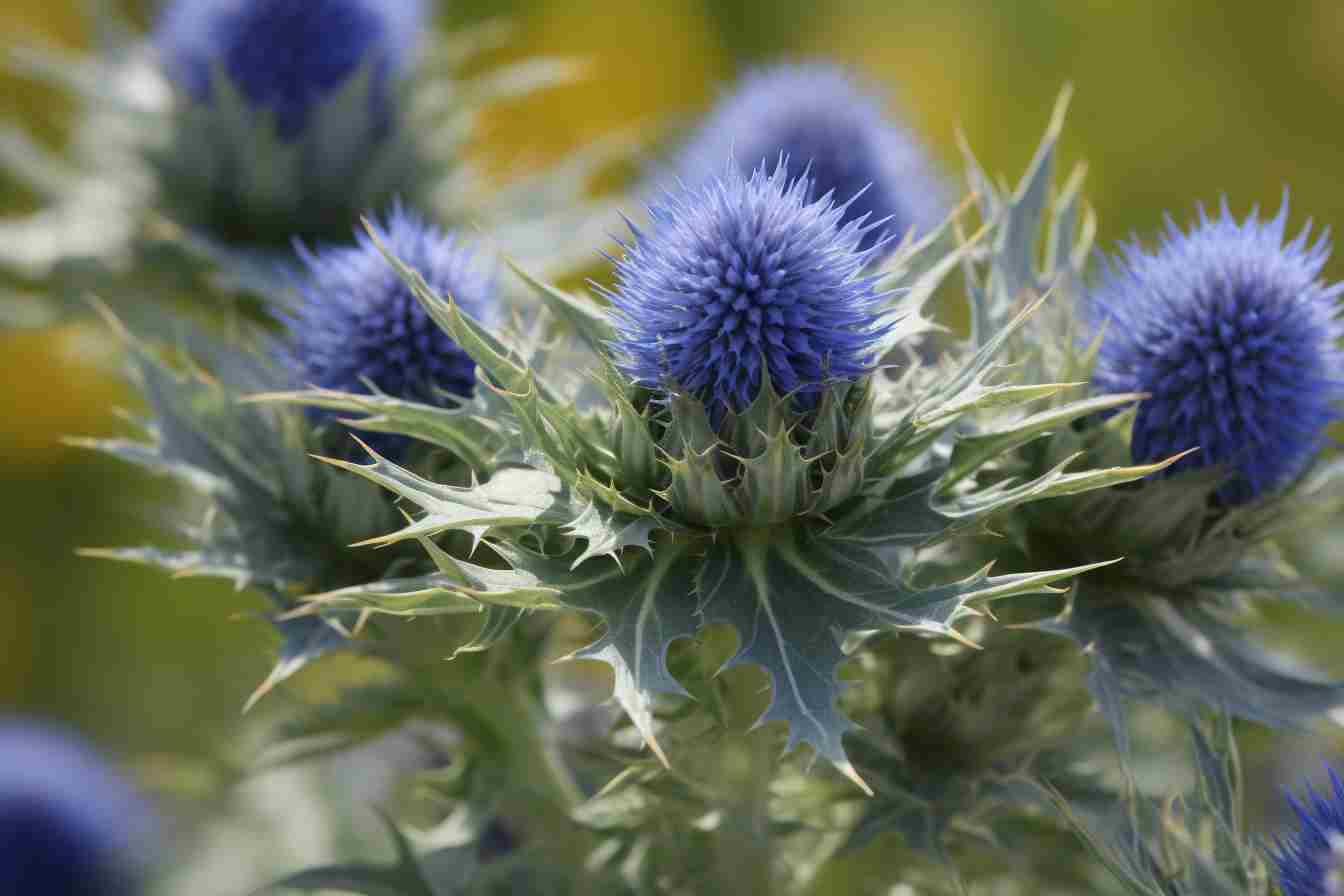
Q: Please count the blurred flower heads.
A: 3